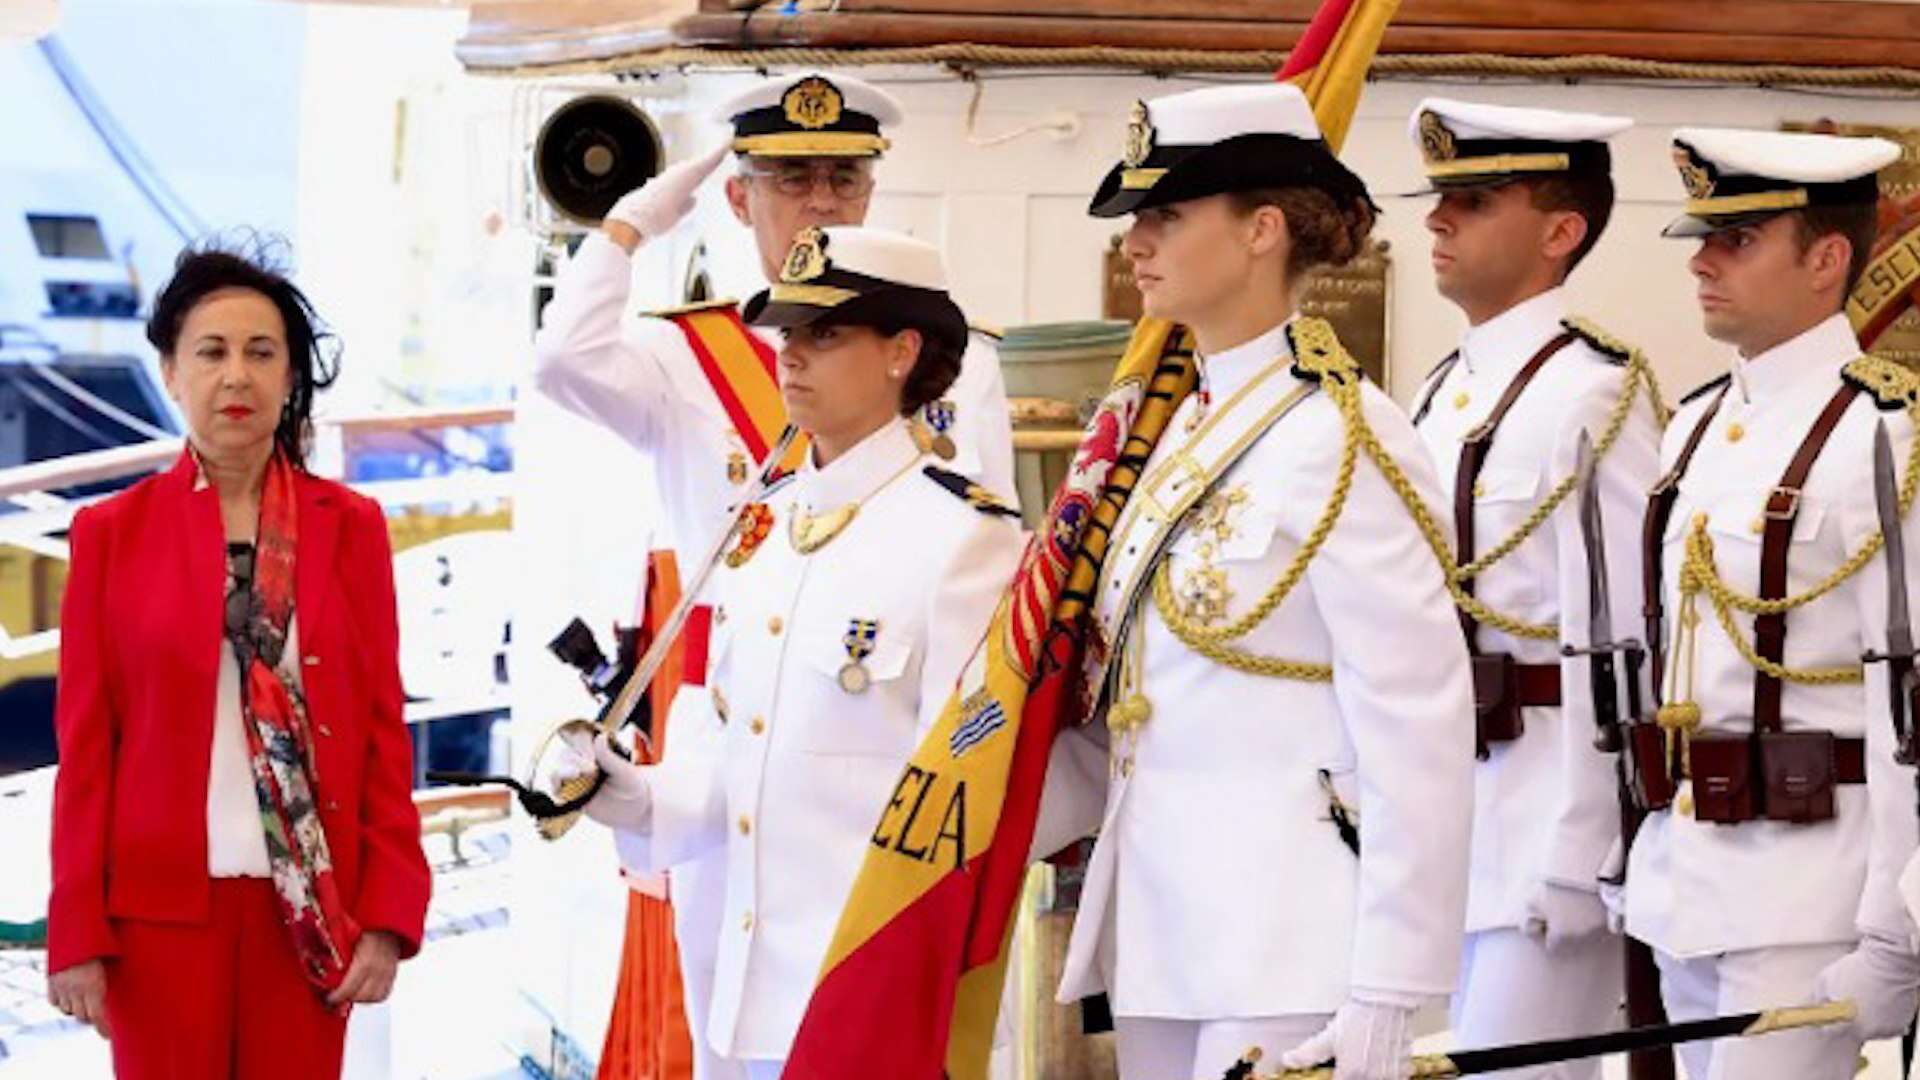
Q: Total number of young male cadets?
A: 2